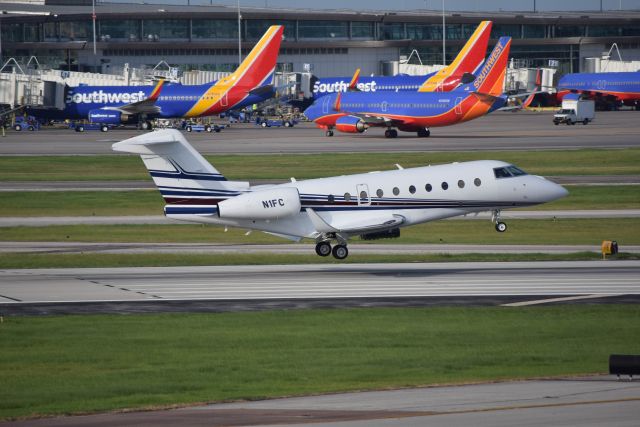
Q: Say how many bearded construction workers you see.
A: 0